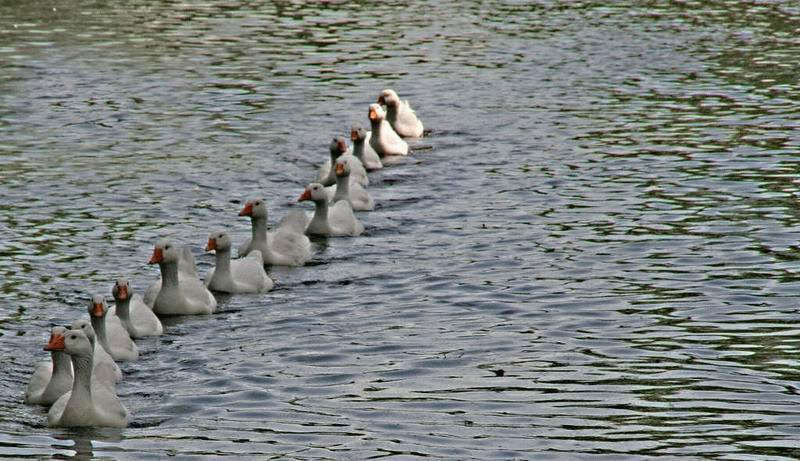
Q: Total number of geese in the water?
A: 14